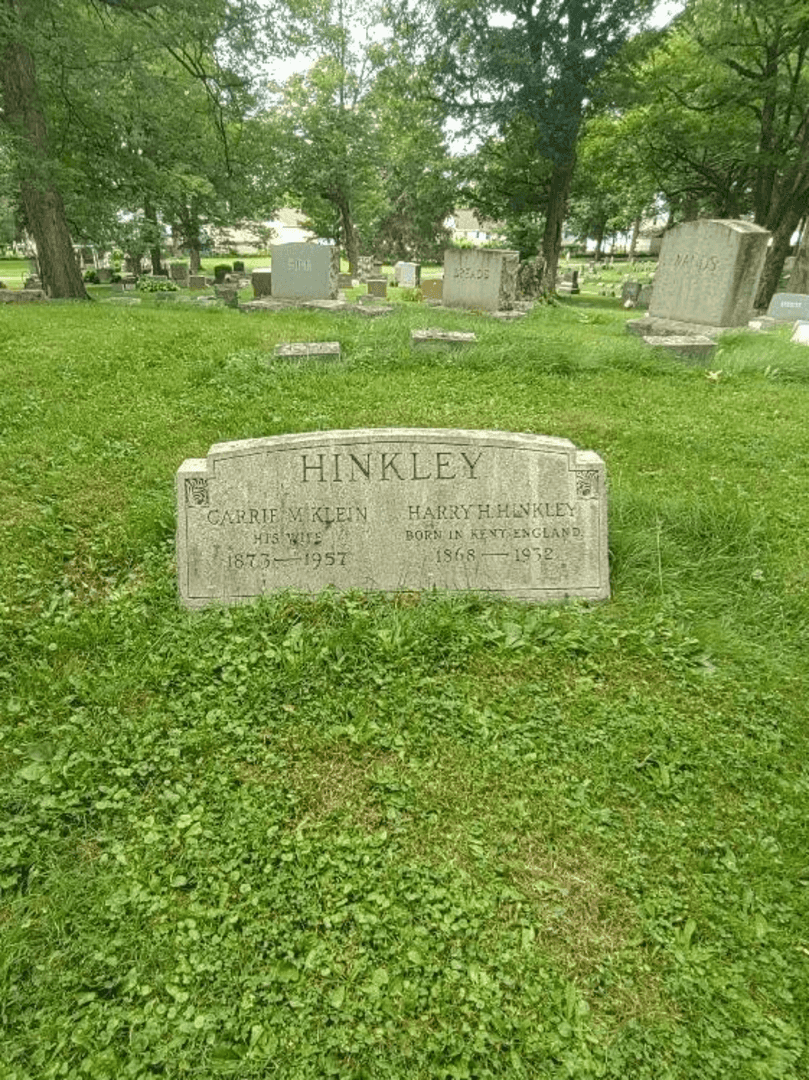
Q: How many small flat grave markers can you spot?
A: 3